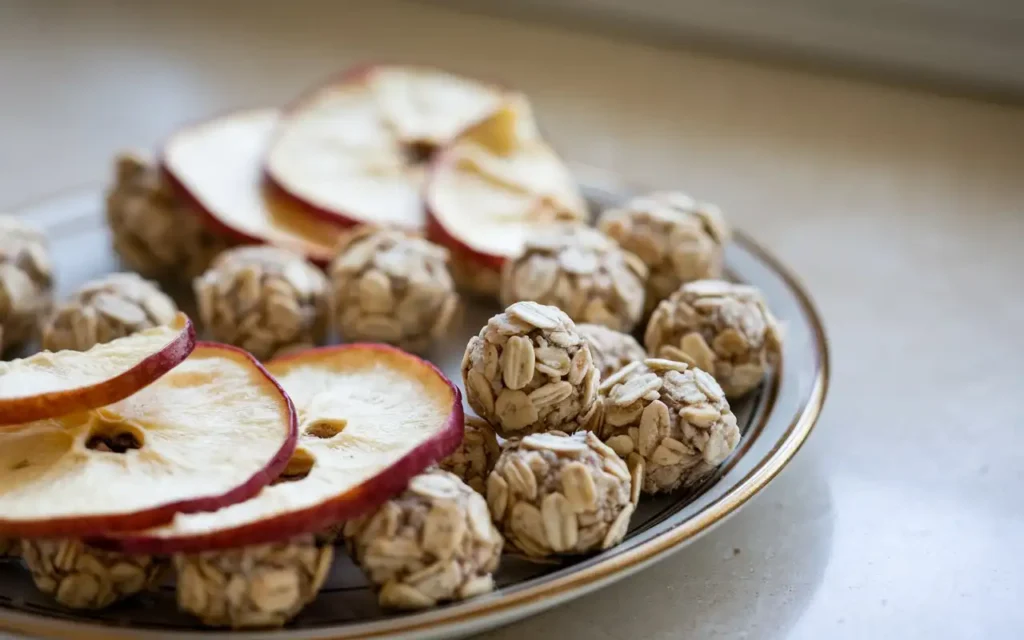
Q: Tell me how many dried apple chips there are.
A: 6